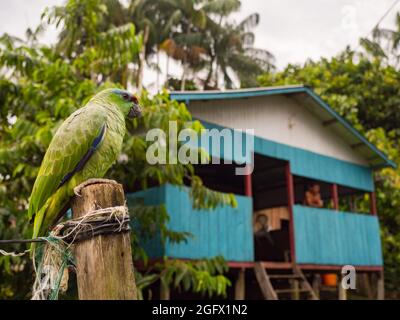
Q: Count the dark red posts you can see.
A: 4